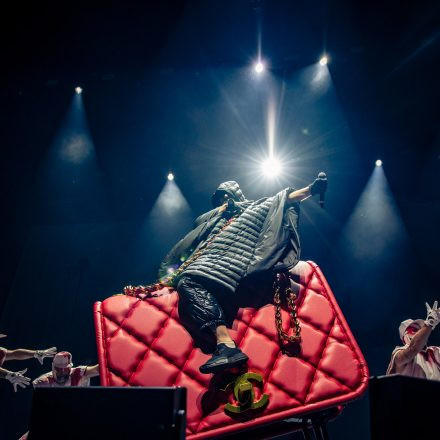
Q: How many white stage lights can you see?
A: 6